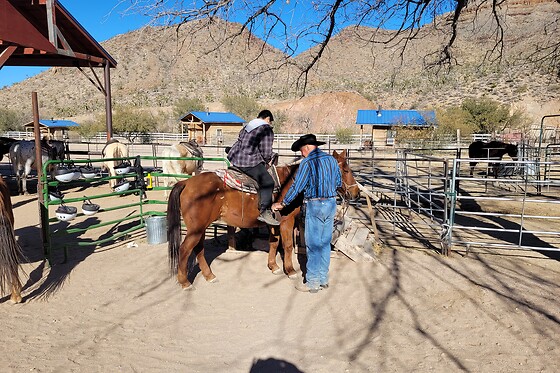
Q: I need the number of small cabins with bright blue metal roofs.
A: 3